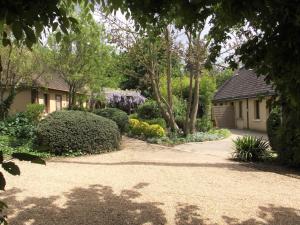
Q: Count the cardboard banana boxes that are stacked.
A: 0